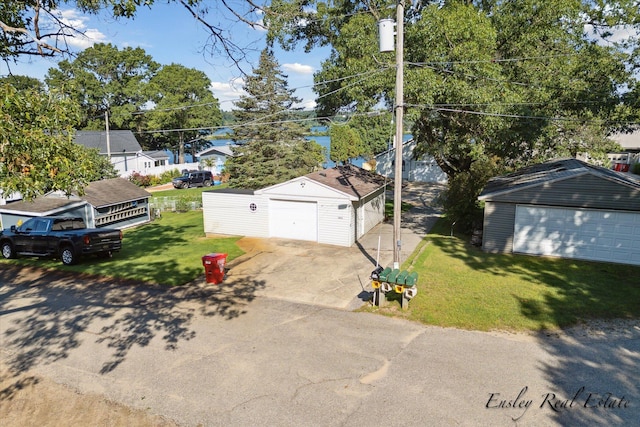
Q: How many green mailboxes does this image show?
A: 4